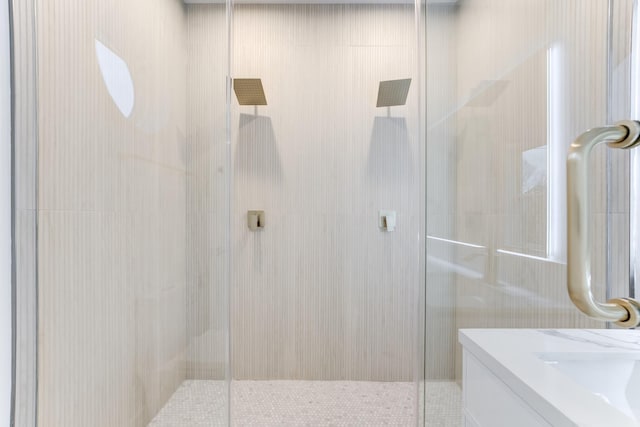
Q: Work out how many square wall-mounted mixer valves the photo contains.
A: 2